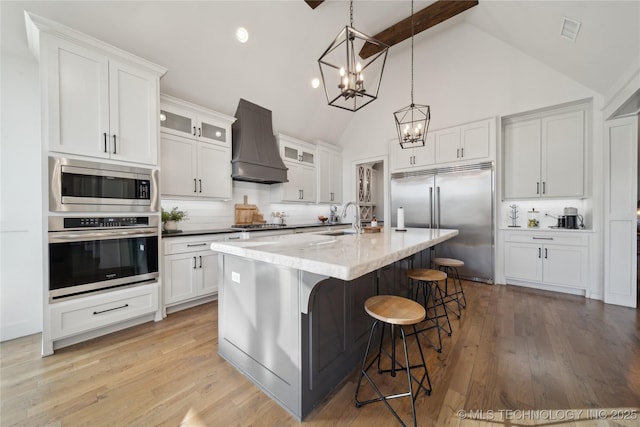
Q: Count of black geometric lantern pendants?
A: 2